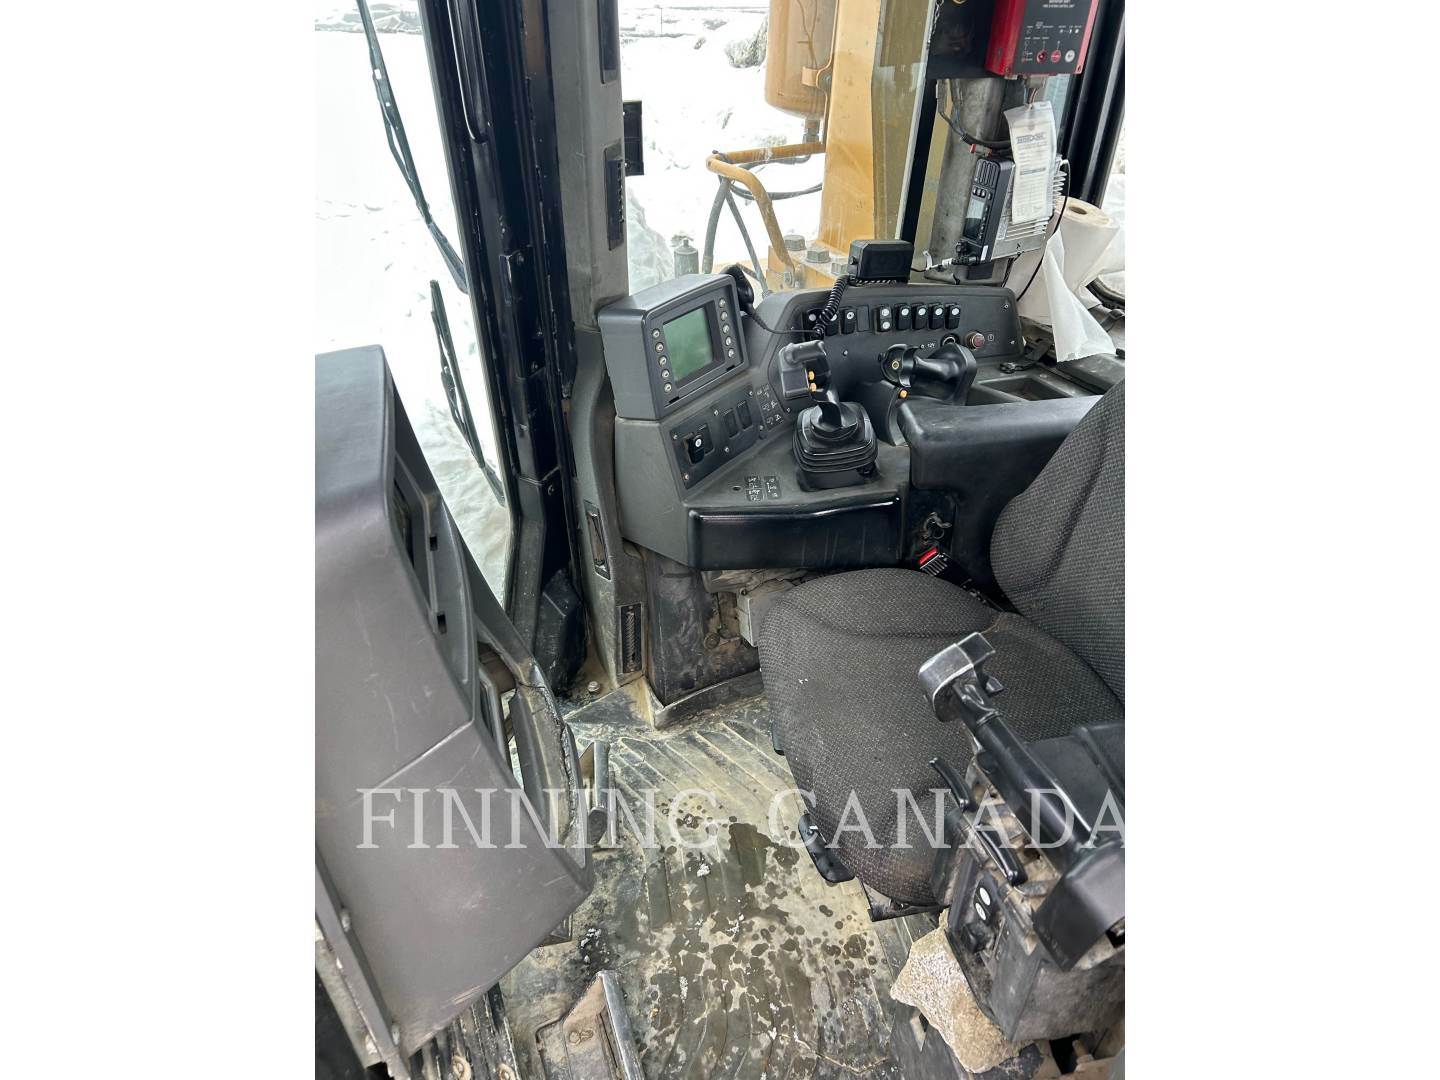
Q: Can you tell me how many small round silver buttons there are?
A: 10